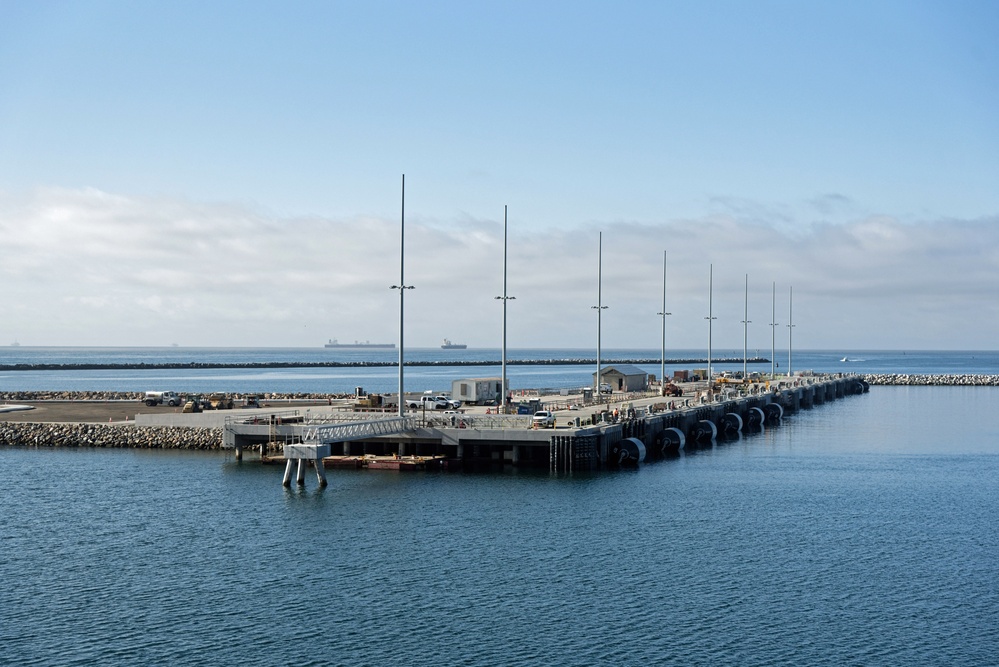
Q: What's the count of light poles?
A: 8